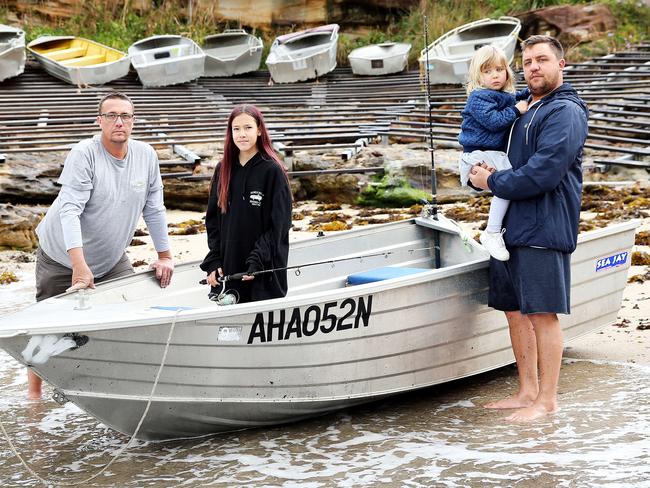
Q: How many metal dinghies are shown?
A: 8